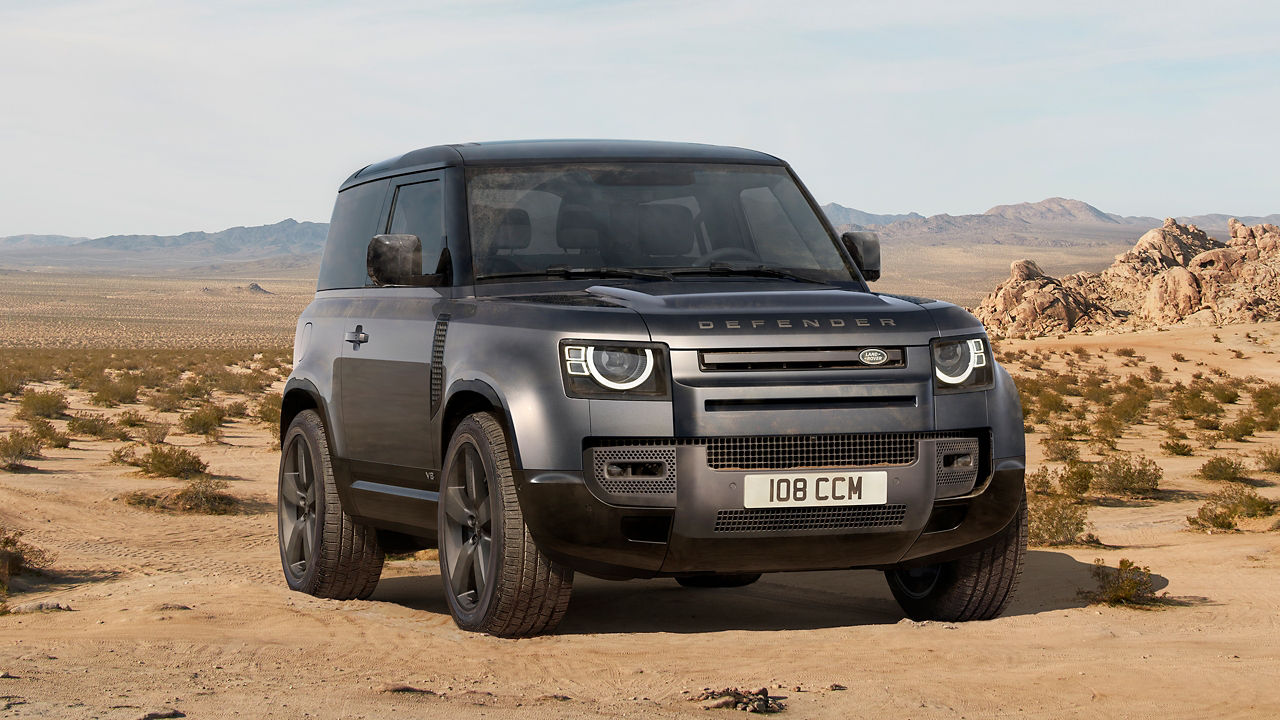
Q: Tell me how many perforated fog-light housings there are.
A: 2